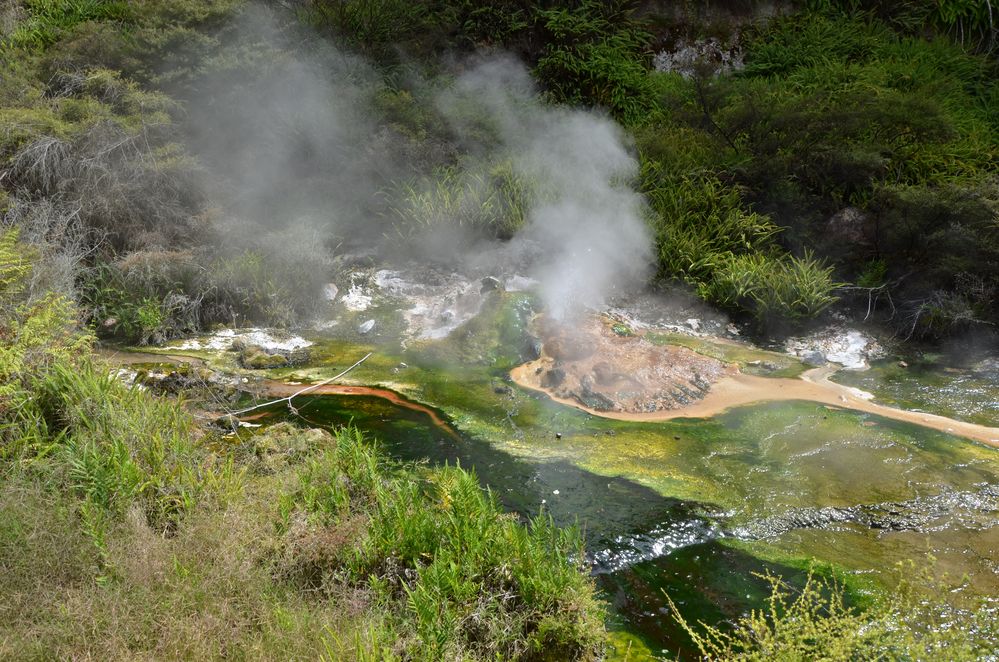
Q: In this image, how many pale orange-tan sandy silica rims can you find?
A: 1